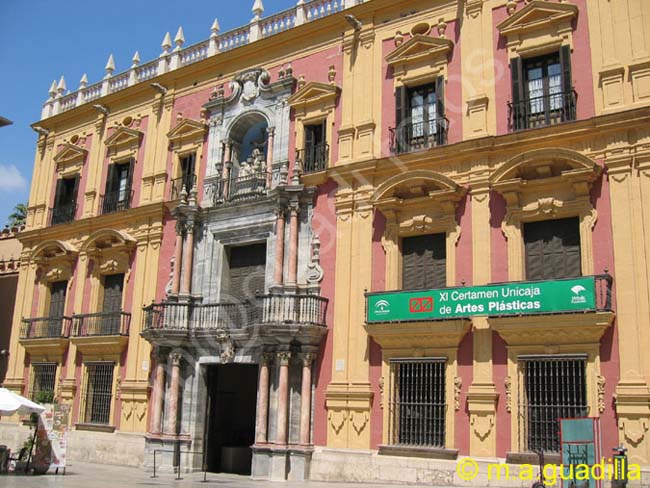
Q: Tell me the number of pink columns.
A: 11